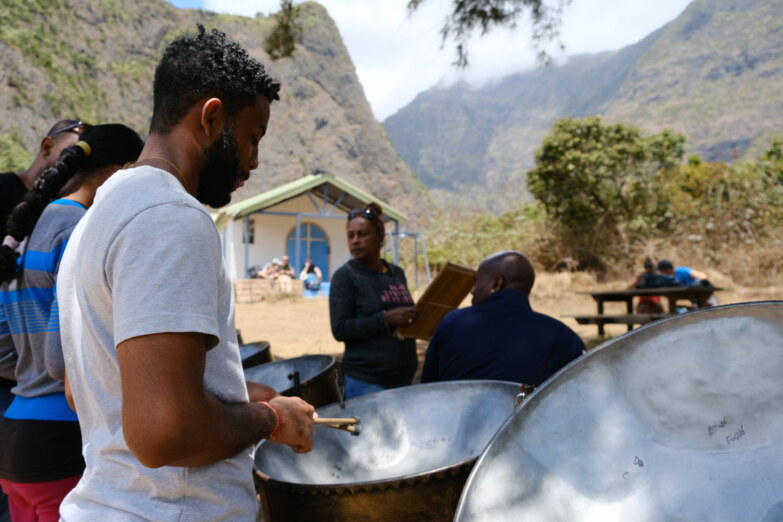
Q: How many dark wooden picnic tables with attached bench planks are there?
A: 1